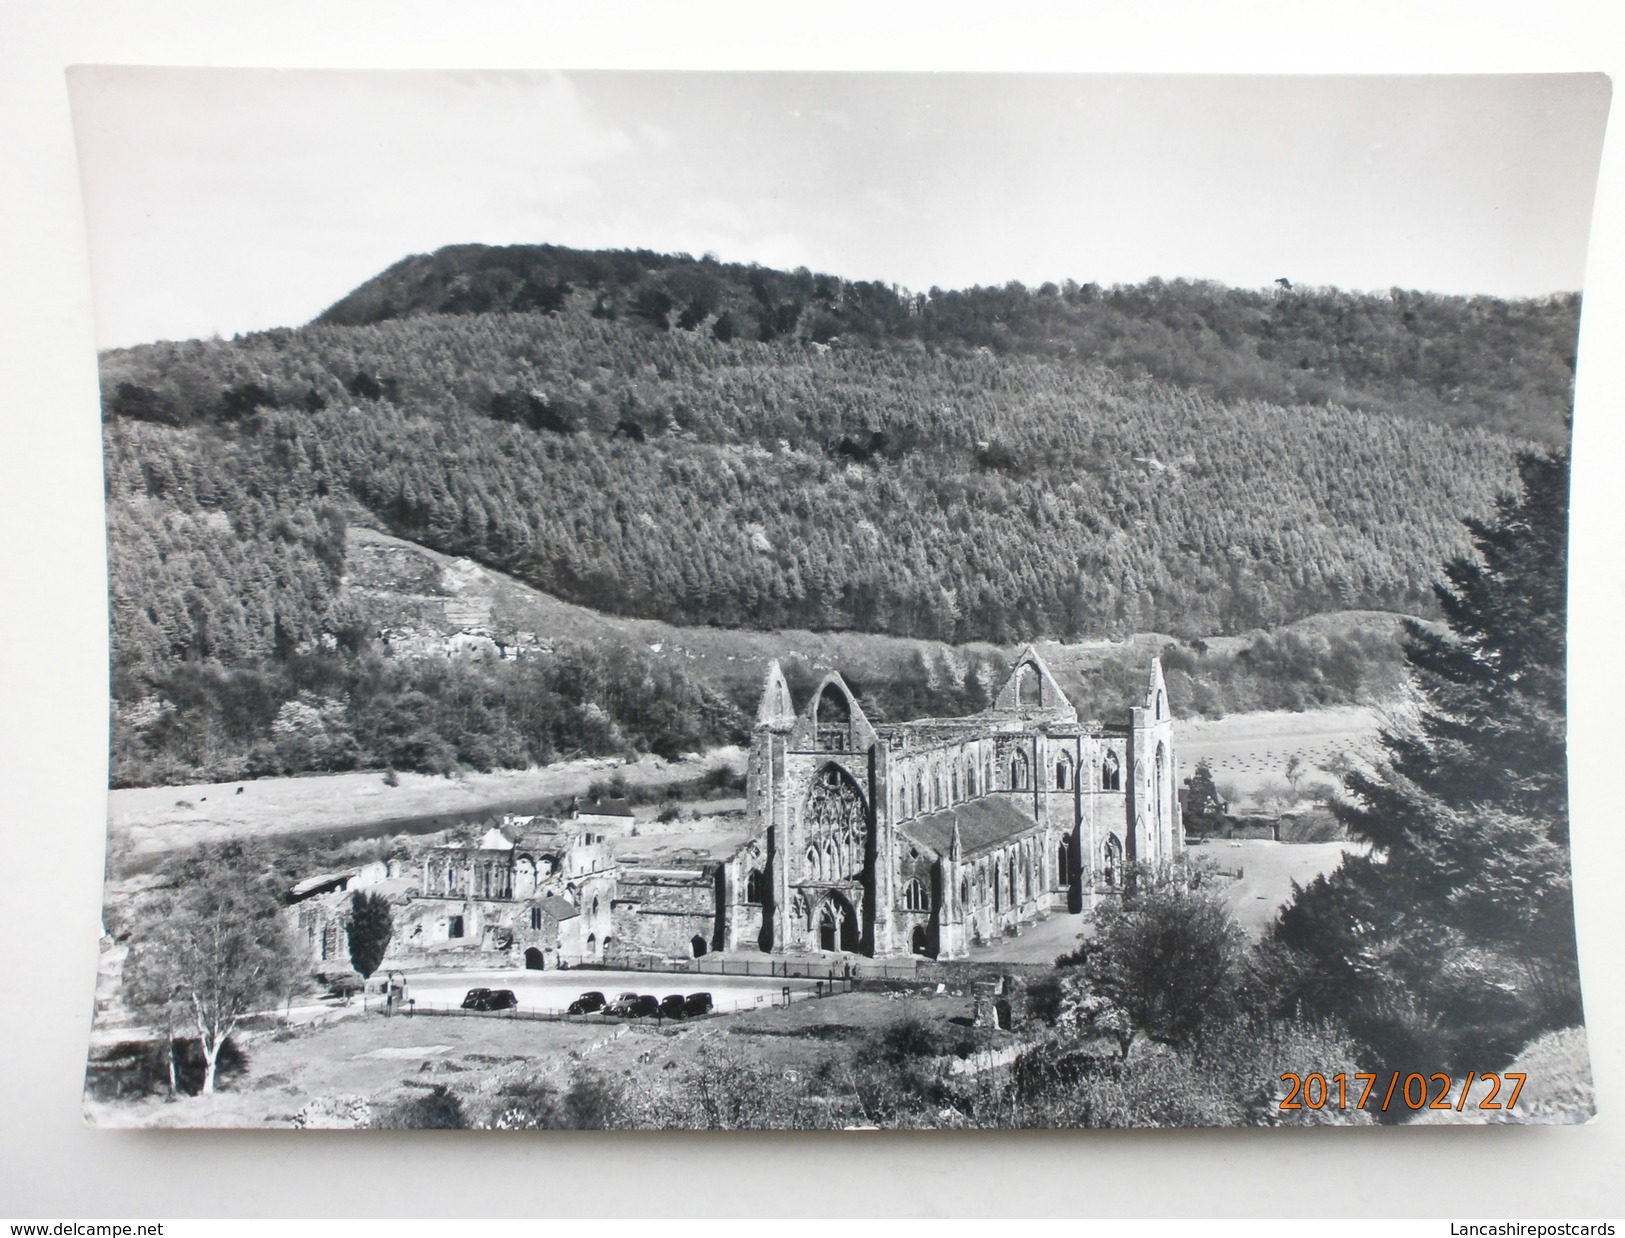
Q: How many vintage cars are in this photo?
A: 7